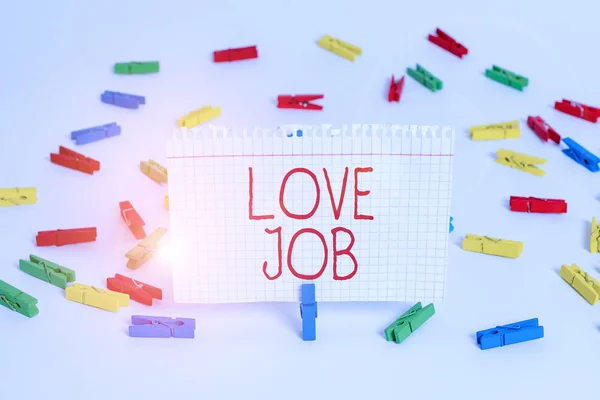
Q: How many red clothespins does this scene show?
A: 11